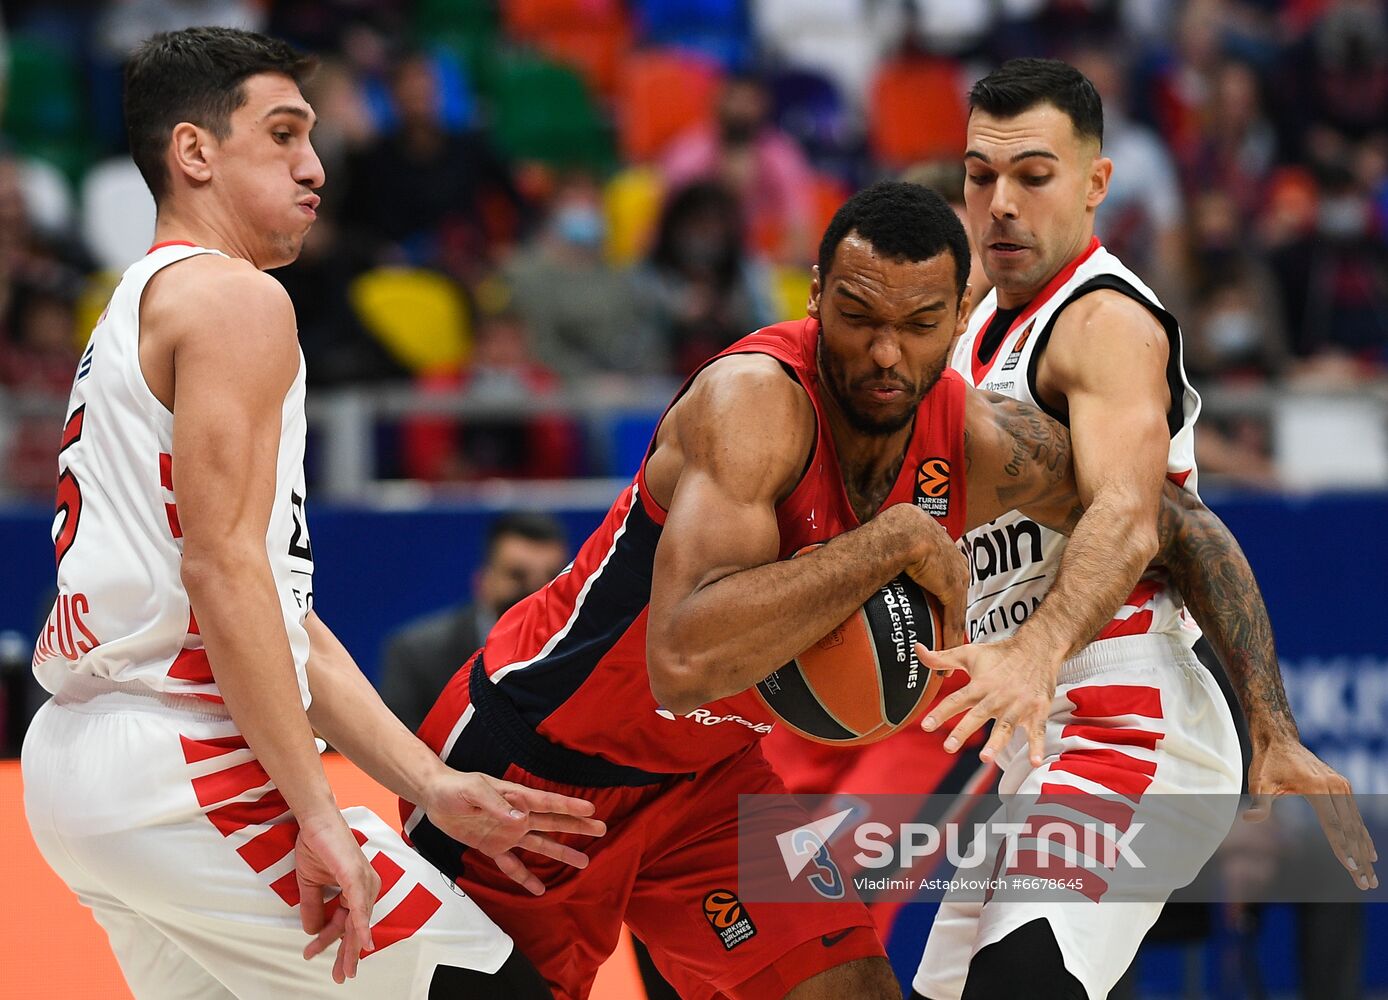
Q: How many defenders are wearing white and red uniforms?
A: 2